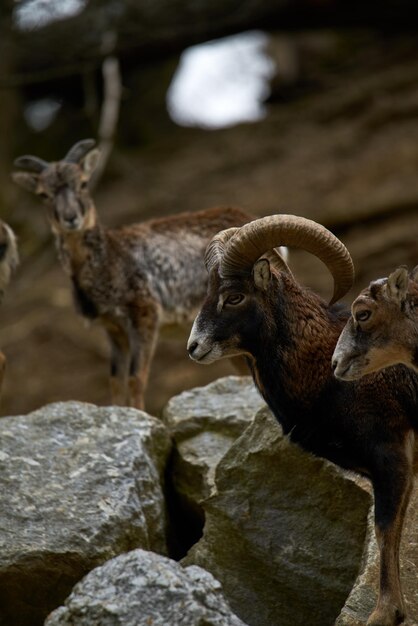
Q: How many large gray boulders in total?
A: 4